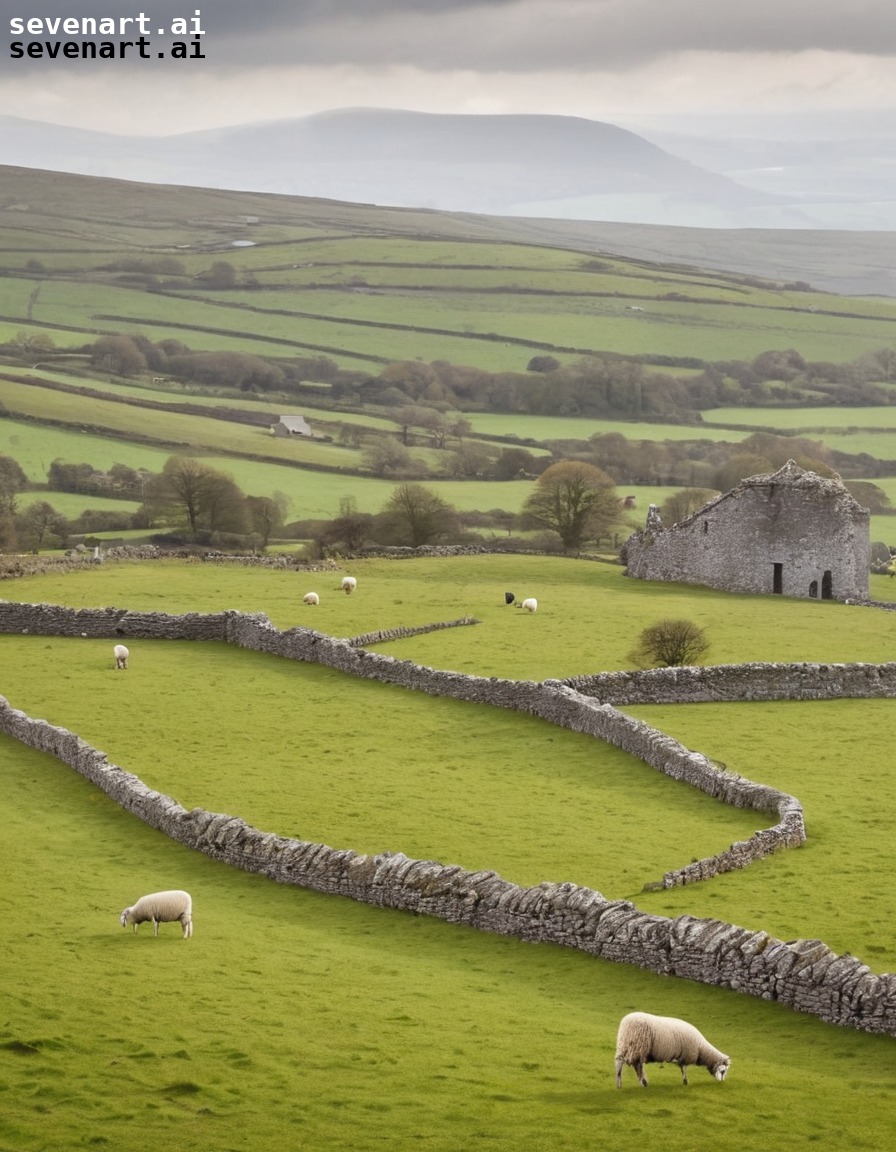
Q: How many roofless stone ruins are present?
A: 1